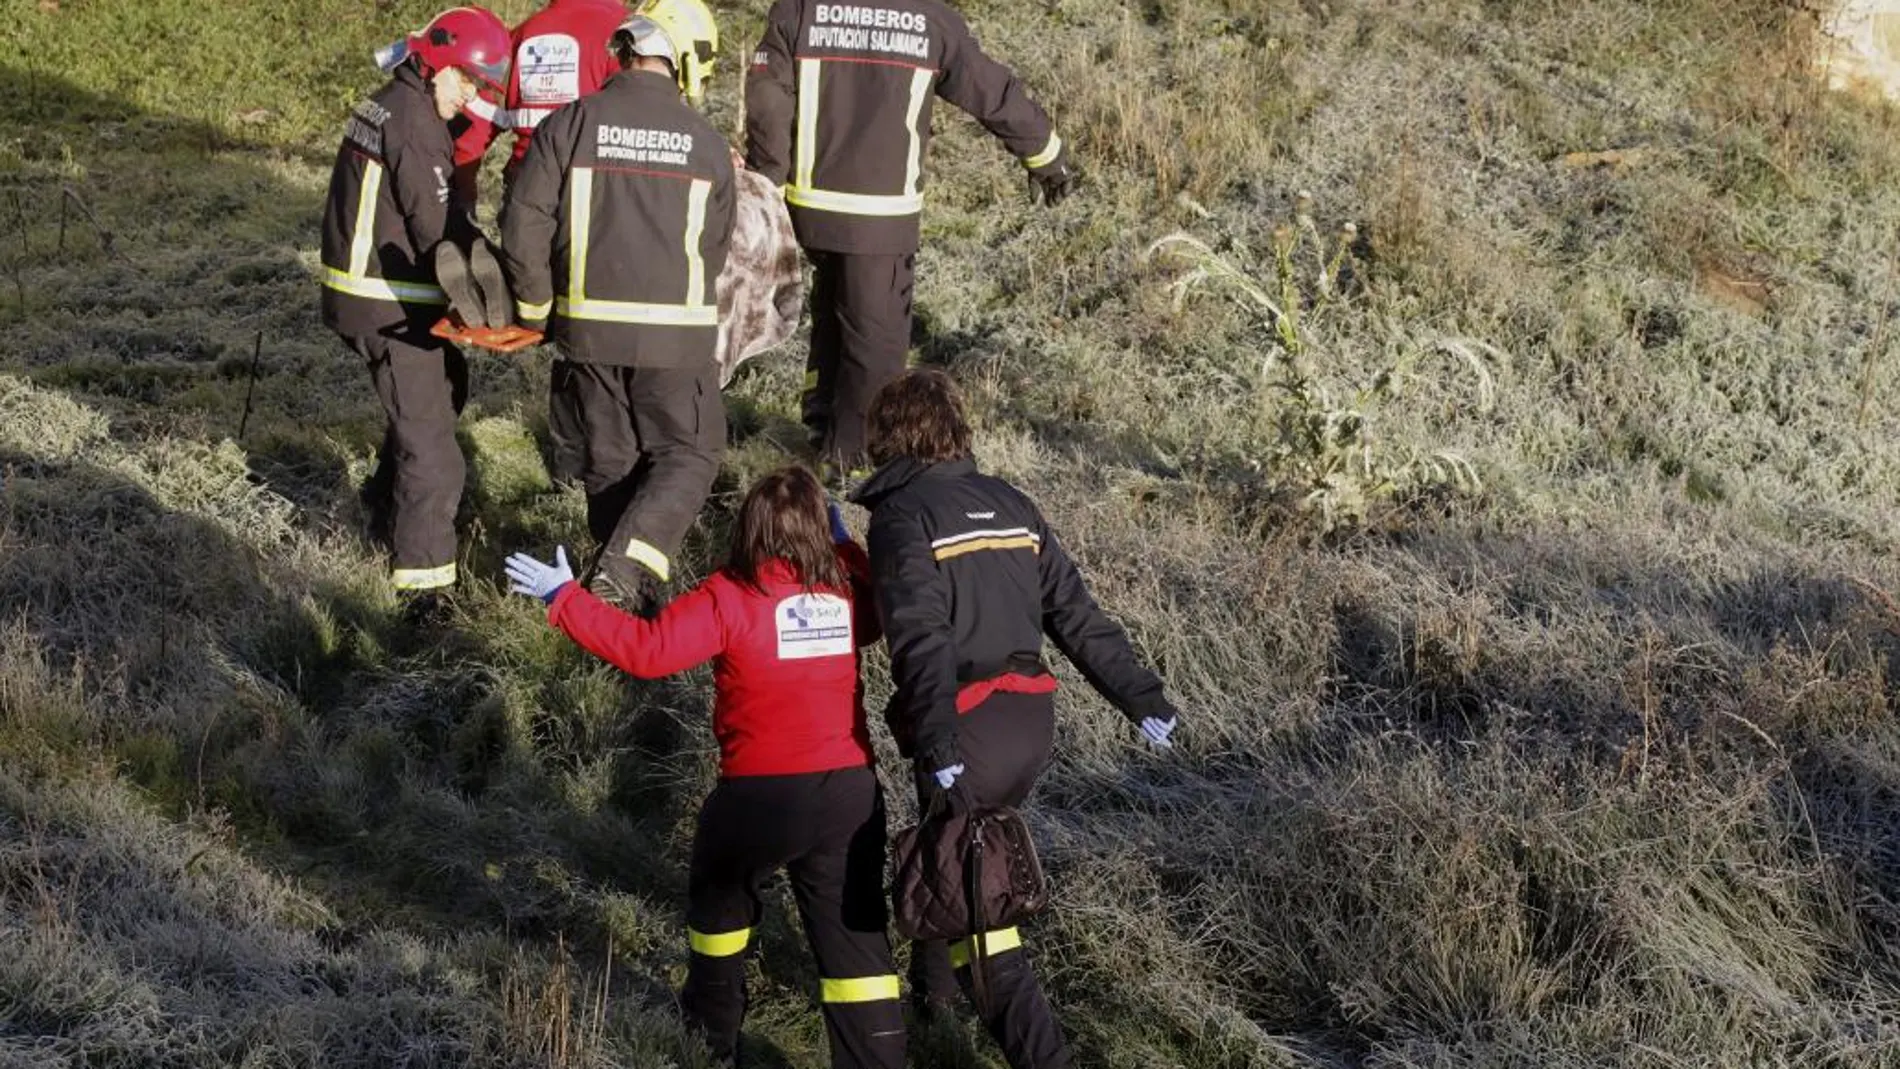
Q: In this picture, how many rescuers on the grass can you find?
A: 6